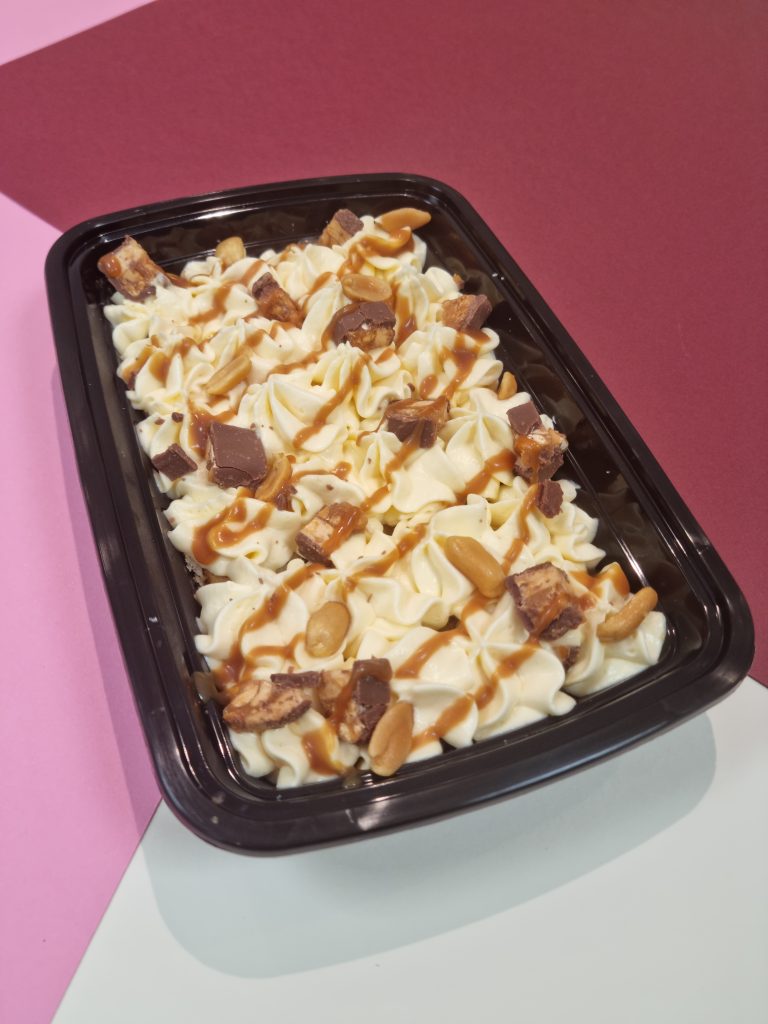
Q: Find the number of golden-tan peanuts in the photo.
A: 10